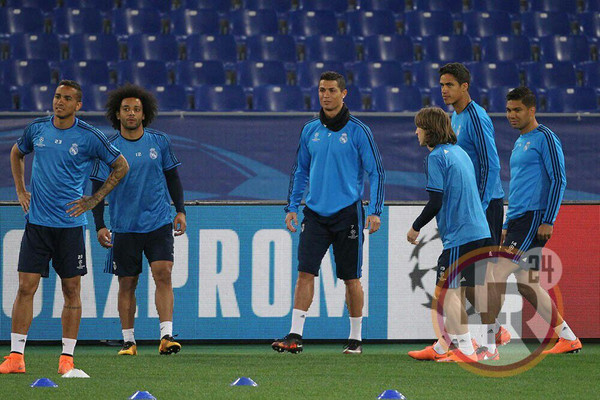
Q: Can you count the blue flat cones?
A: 4